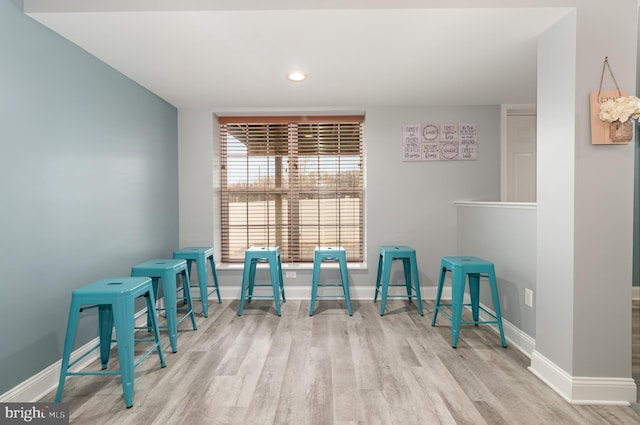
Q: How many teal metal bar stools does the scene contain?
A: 7